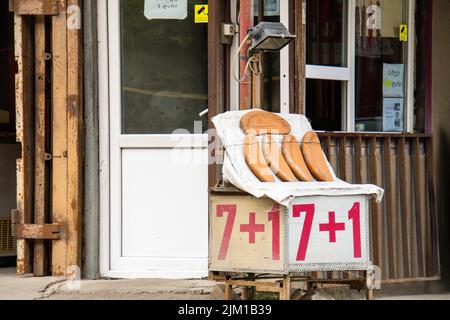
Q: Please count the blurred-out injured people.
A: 0